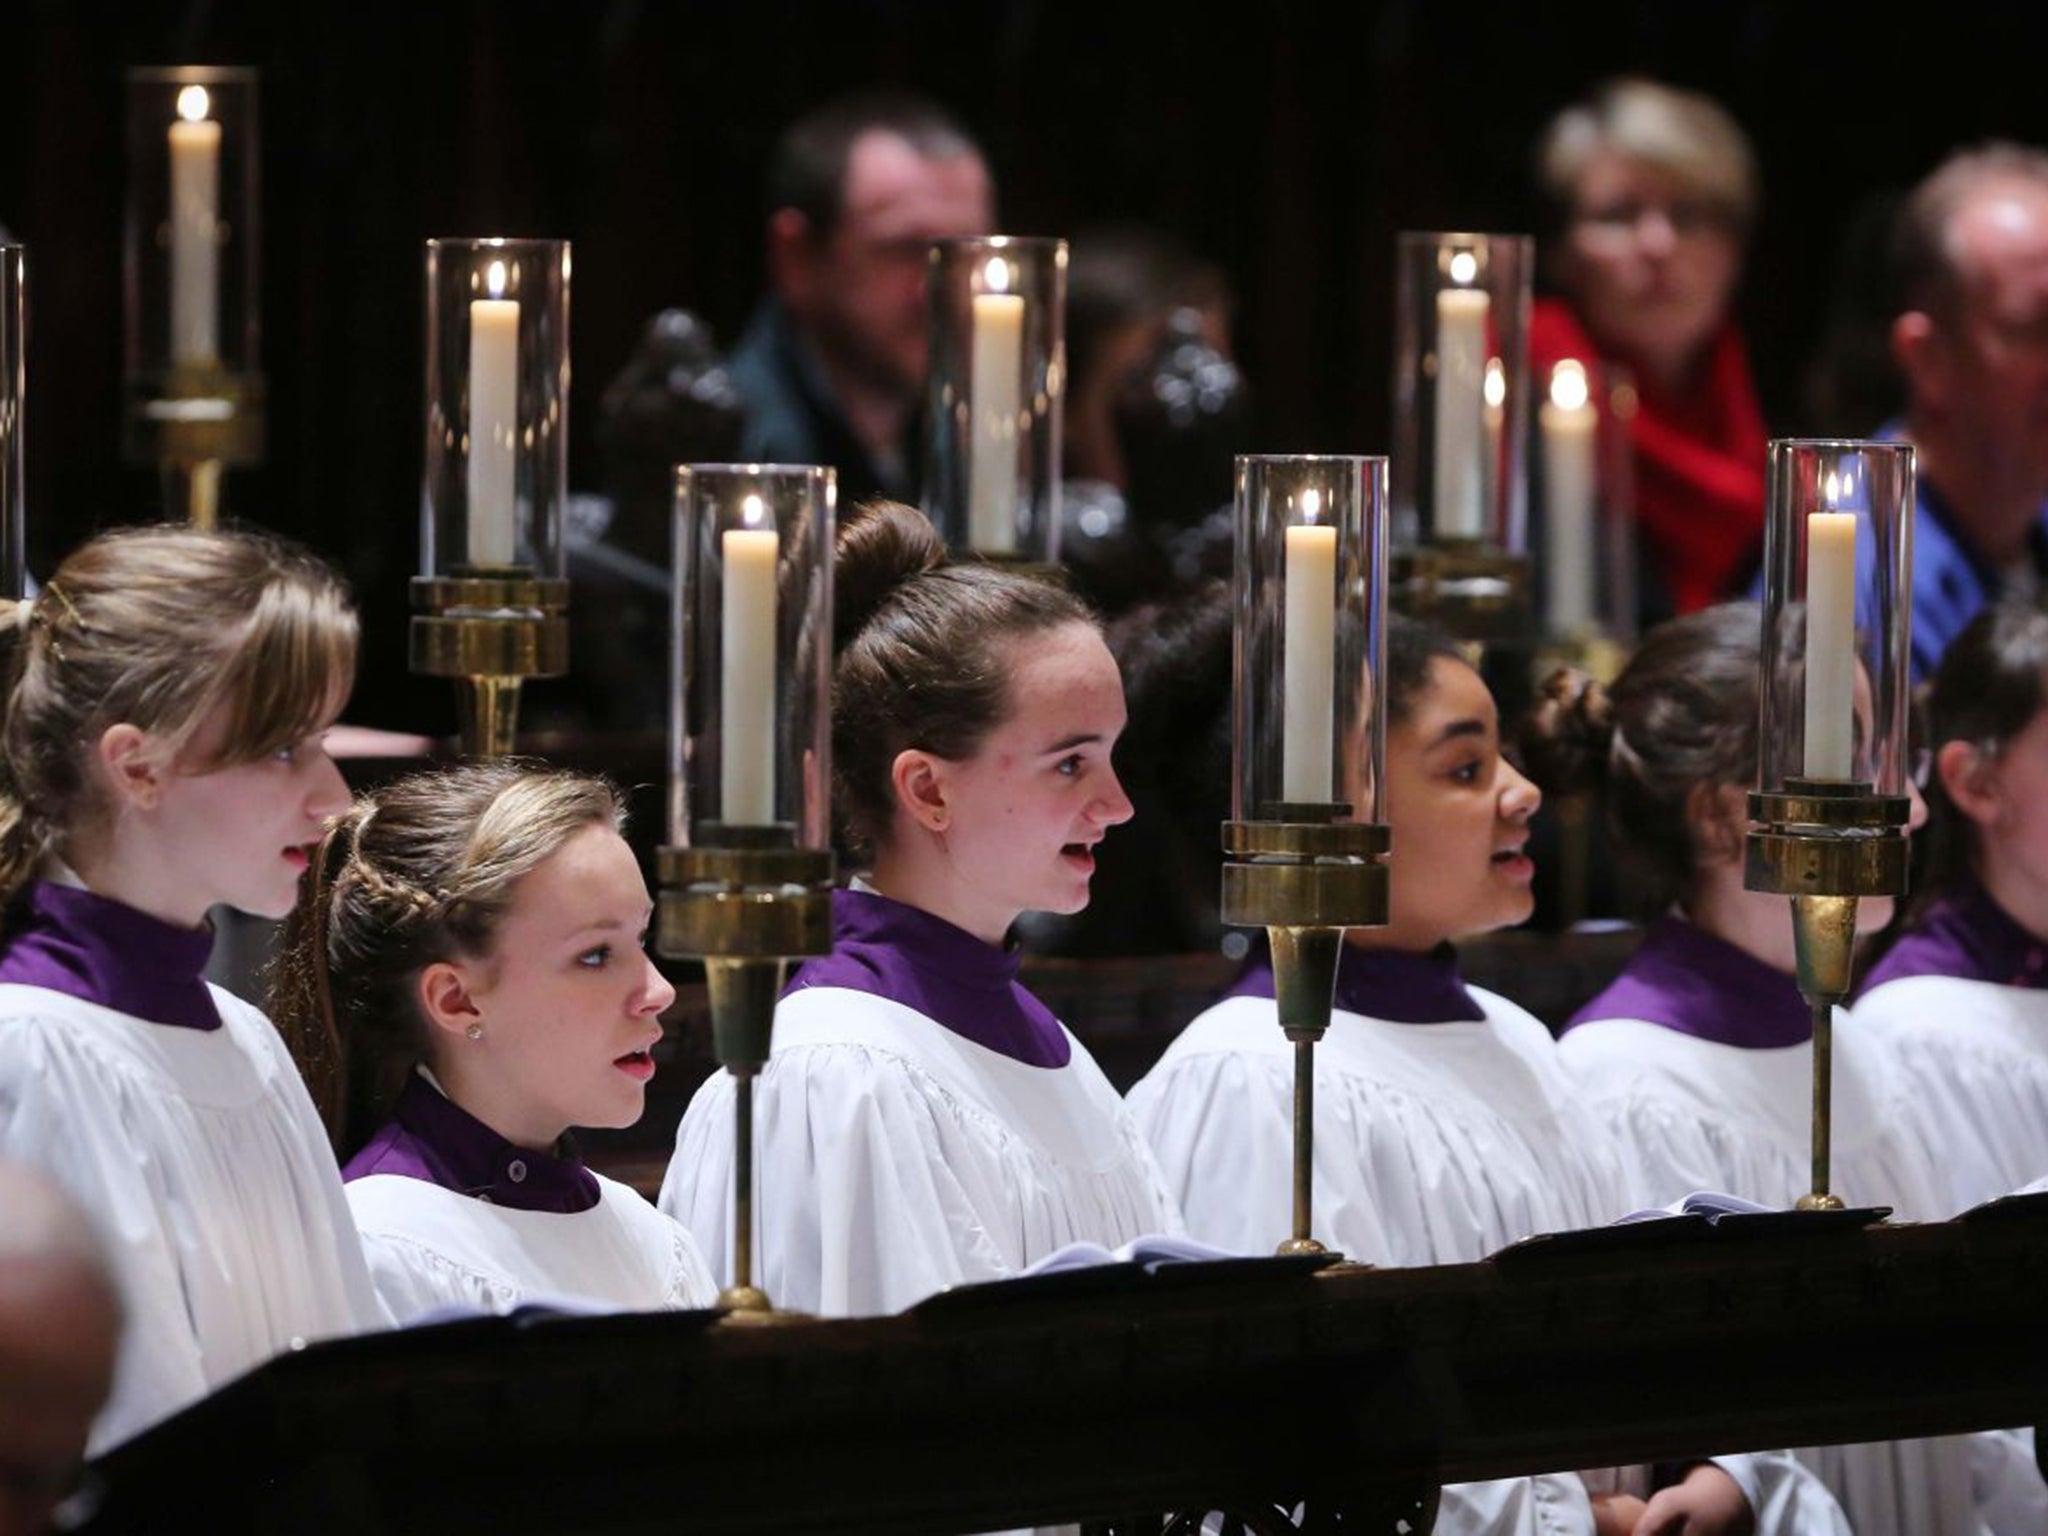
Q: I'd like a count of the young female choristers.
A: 6